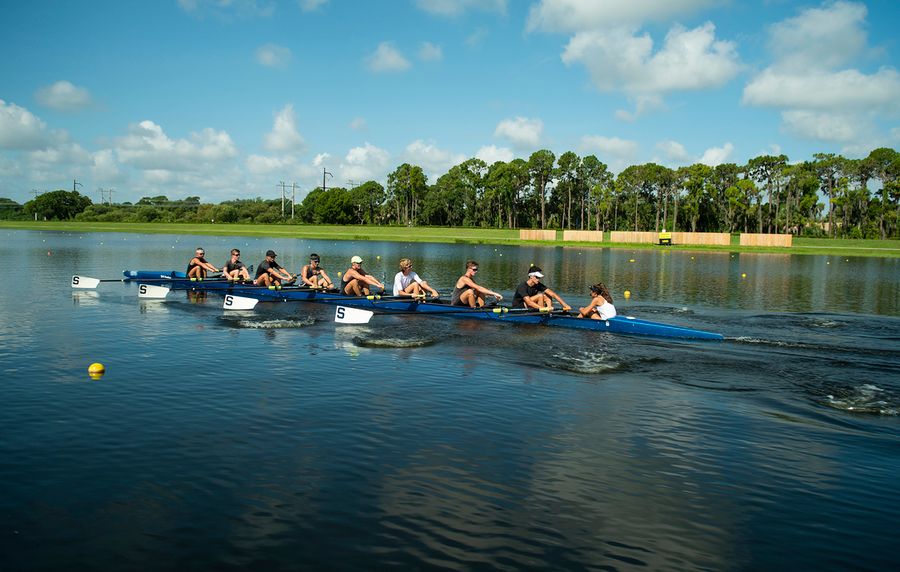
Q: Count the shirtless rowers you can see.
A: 0